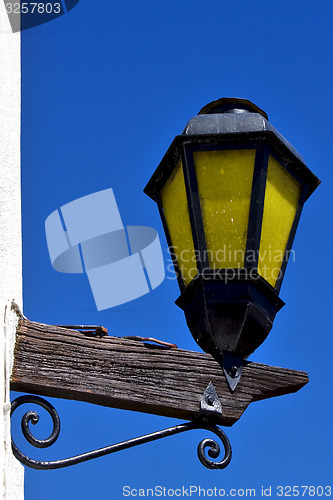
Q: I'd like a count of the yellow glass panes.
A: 3